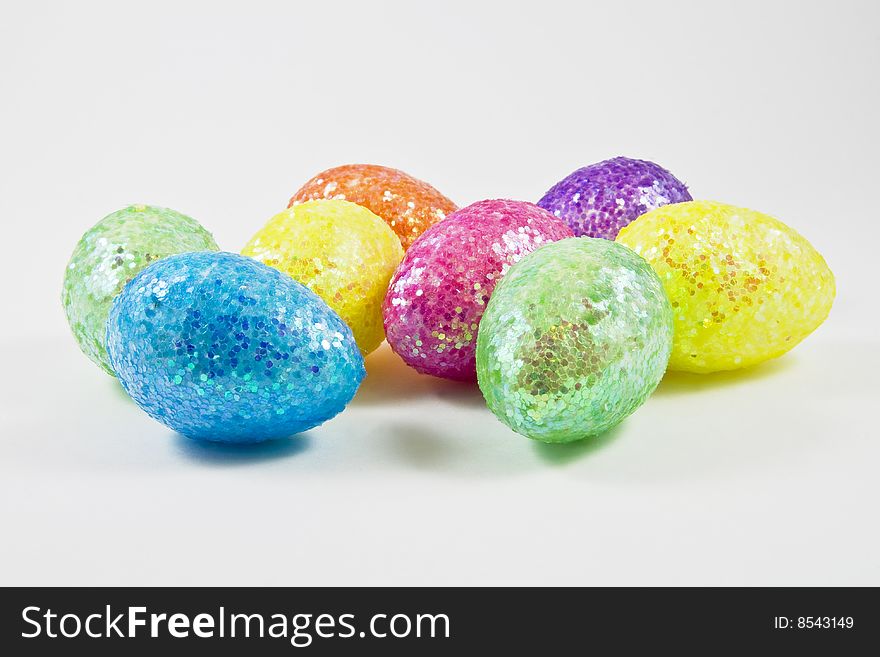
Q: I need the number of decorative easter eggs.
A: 8